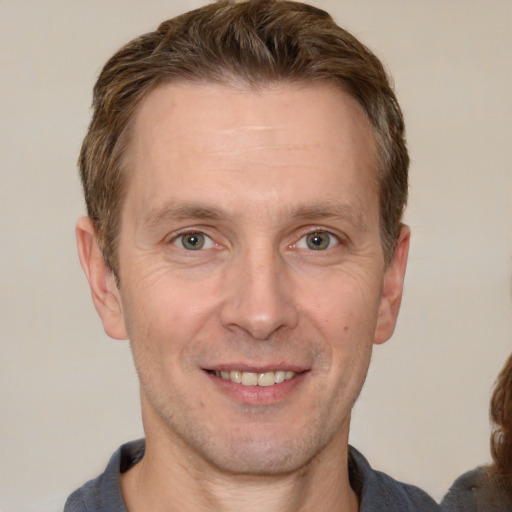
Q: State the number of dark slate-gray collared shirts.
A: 1